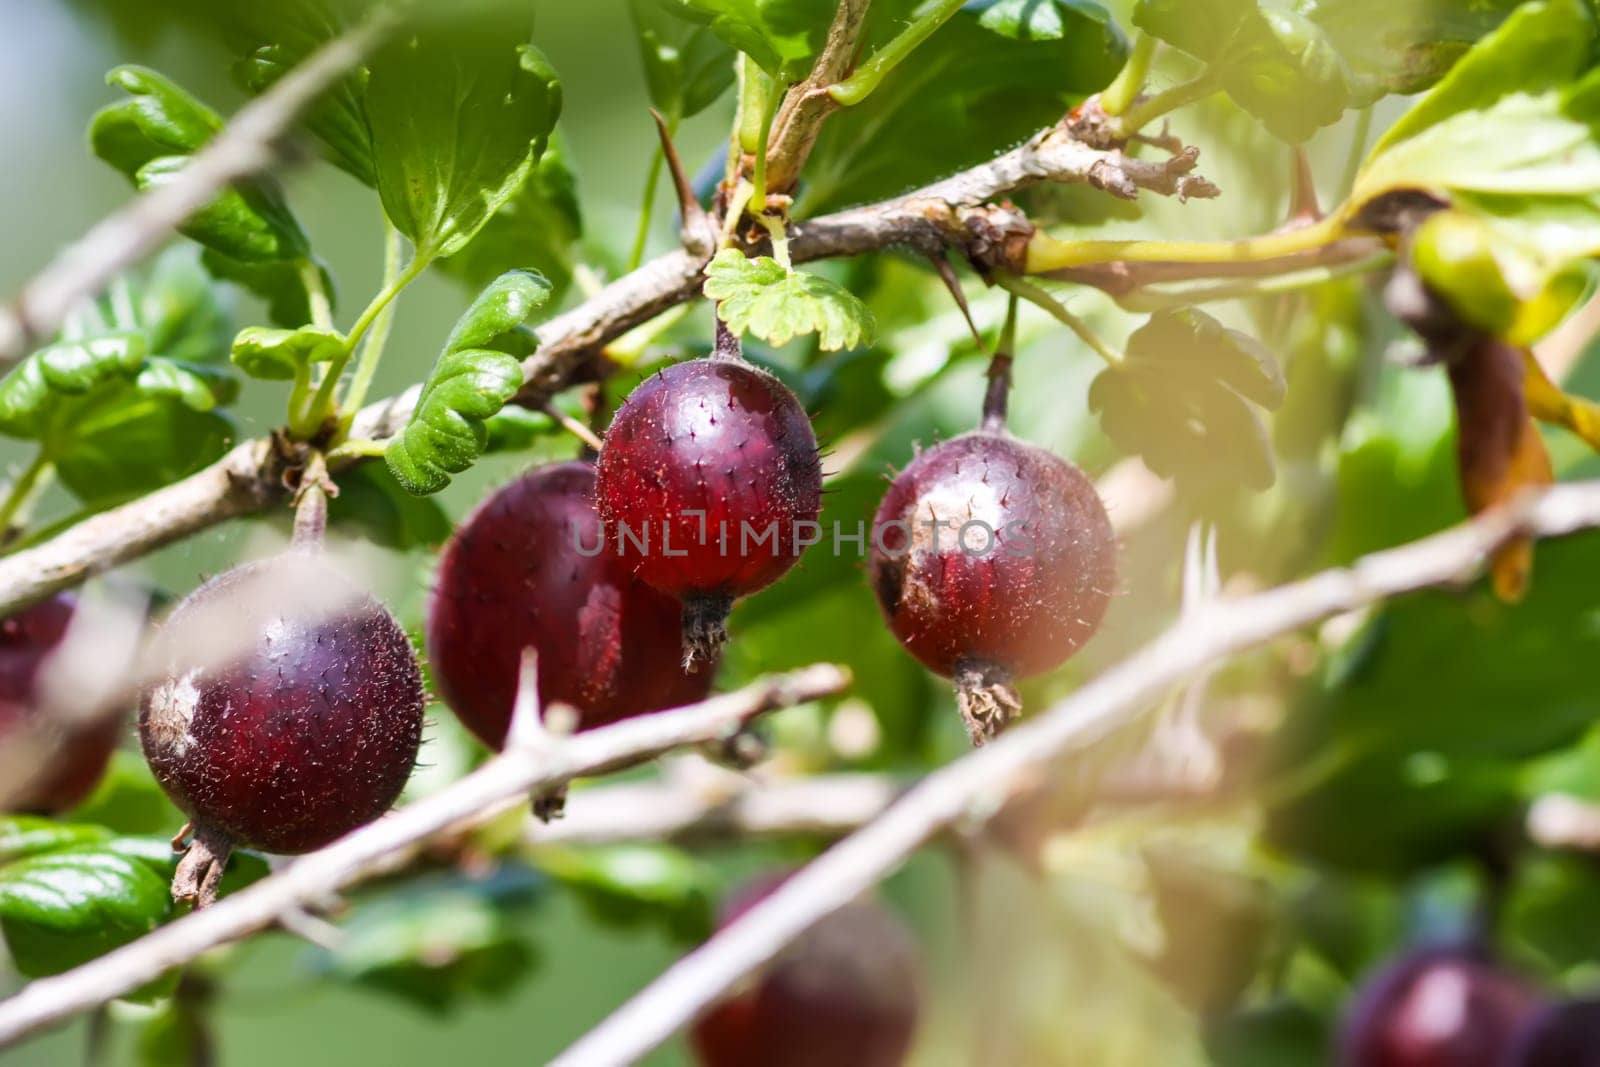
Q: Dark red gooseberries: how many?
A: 8